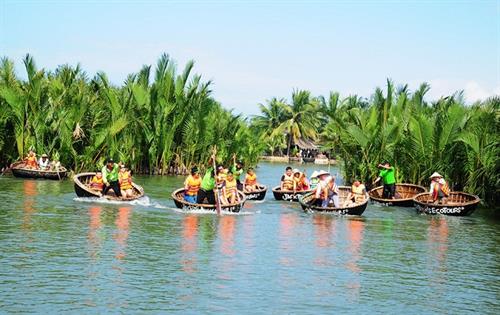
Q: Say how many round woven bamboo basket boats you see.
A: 8